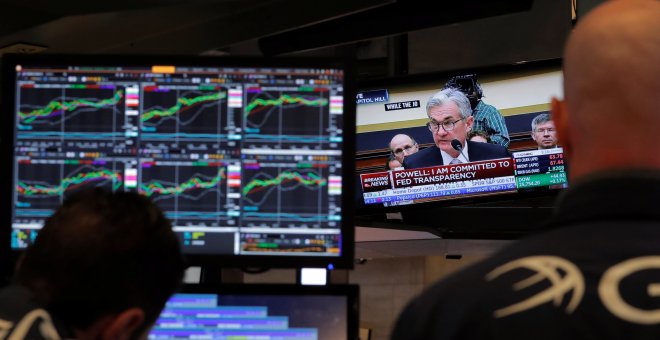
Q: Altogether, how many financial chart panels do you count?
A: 6